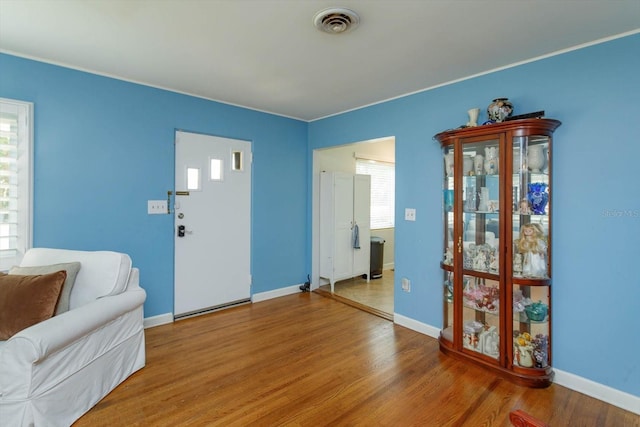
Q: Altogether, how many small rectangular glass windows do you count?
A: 3